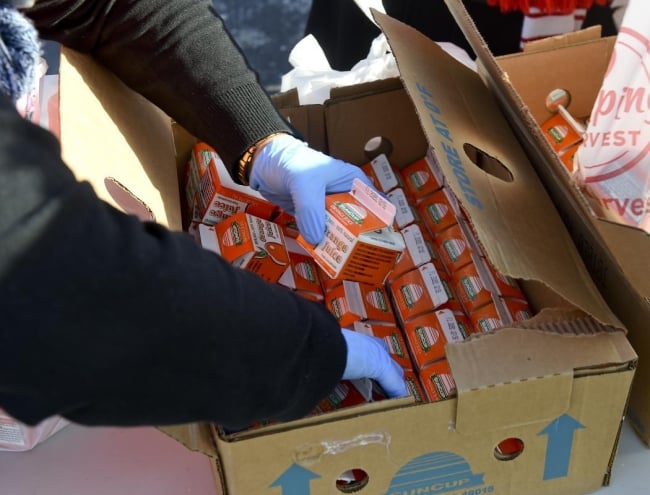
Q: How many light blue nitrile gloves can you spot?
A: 2